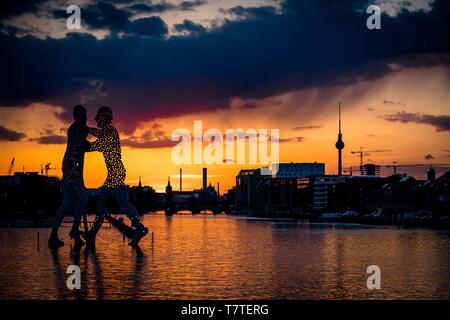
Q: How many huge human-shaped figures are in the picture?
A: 2